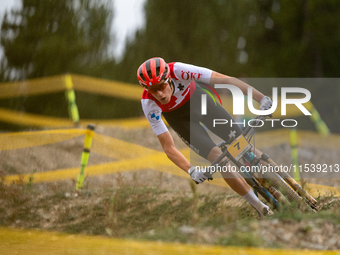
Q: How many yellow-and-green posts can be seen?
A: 4